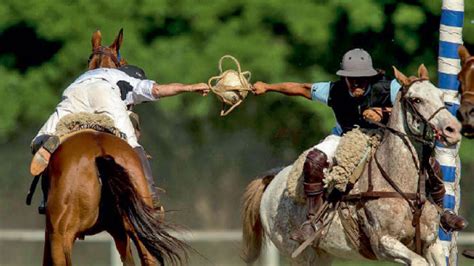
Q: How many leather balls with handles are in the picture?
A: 1